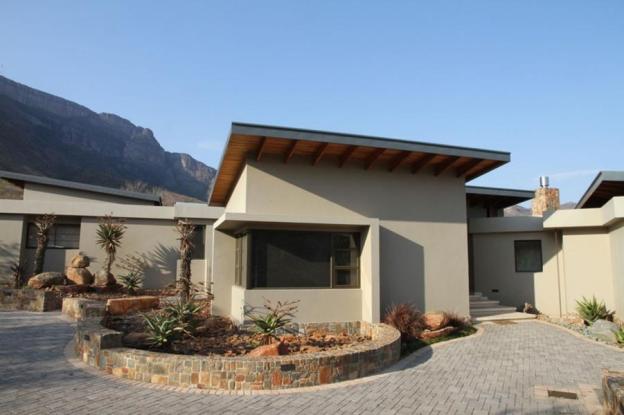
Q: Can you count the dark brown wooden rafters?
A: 9